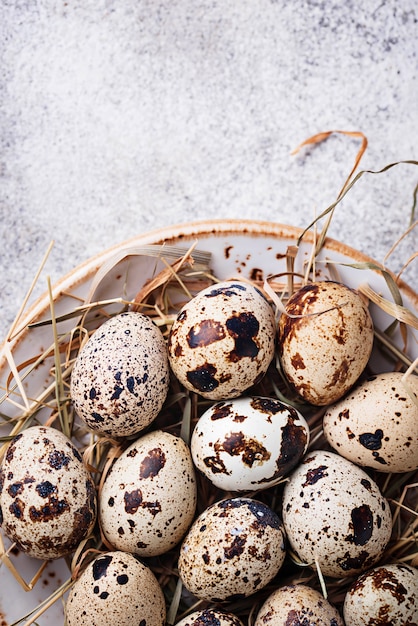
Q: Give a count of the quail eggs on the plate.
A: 13